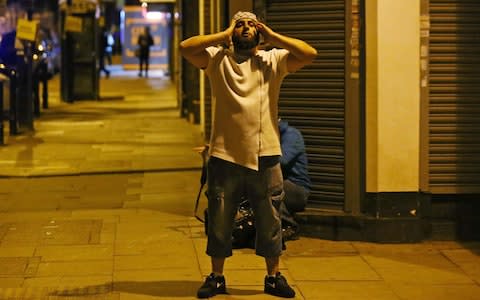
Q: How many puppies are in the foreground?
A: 0